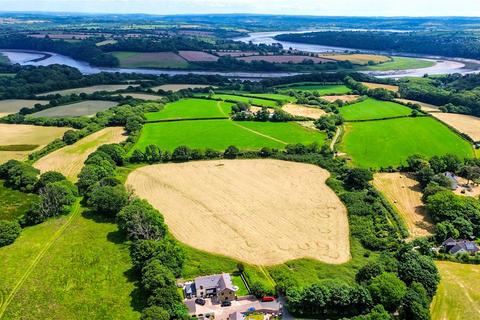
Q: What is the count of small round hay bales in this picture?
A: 3